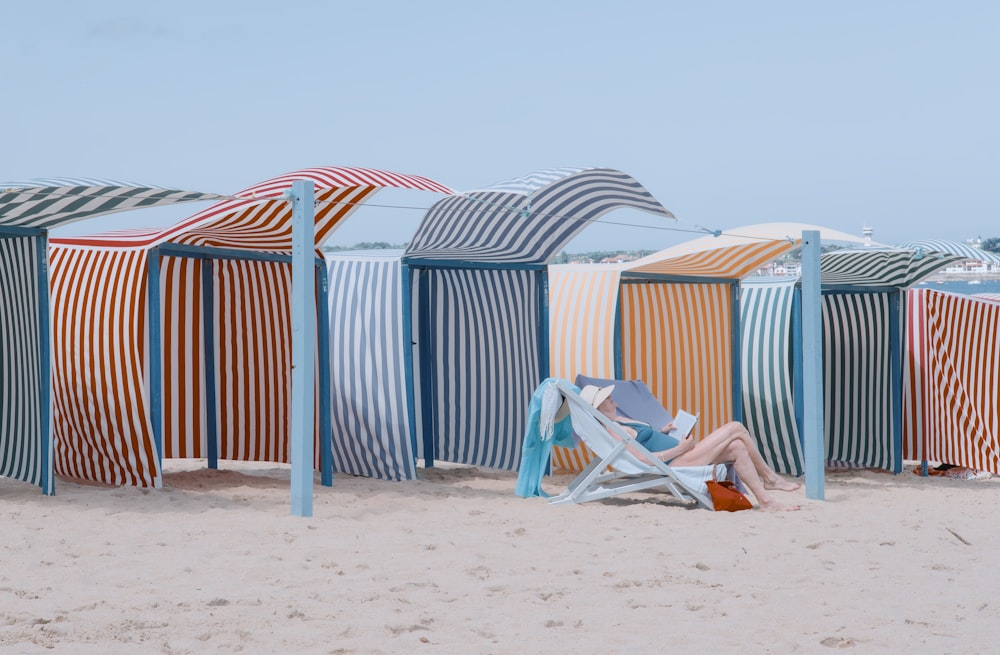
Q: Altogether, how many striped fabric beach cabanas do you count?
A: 6